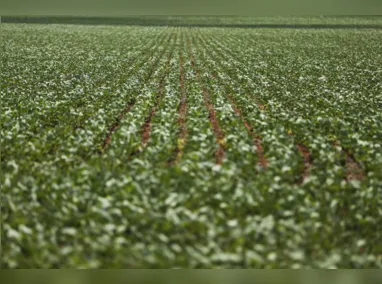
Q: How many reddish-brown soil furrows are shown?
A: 7